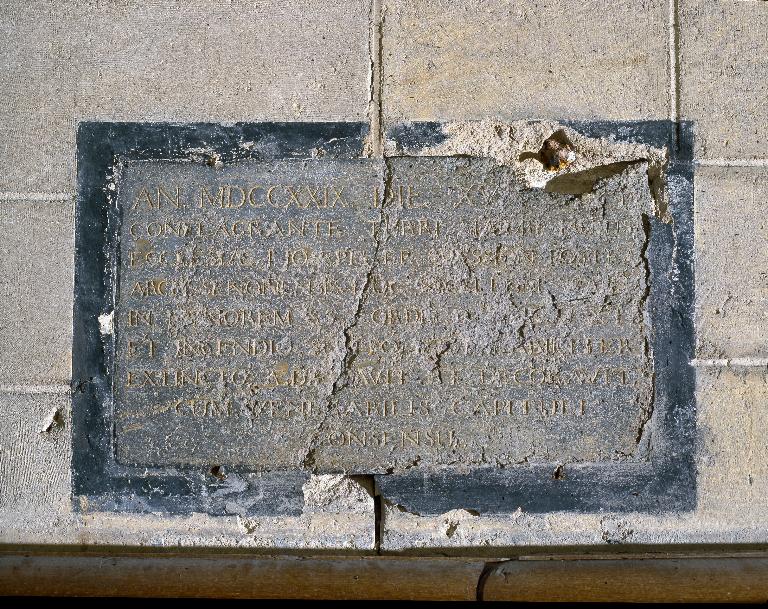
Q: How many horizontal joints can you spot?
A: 4